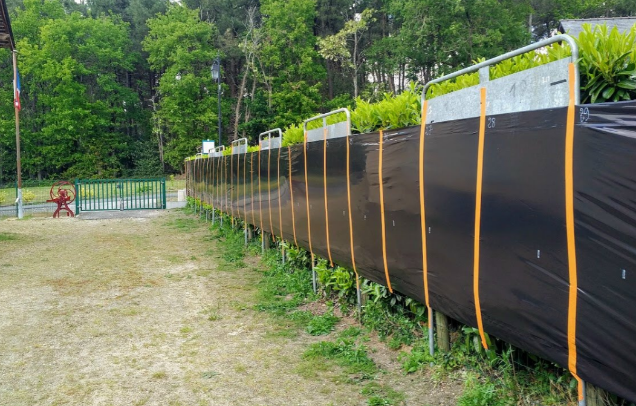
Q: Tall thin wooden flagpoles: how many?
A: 1